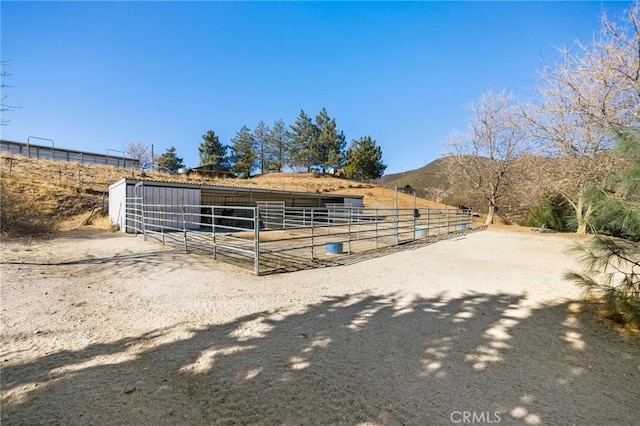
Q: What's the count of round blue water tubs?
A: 3